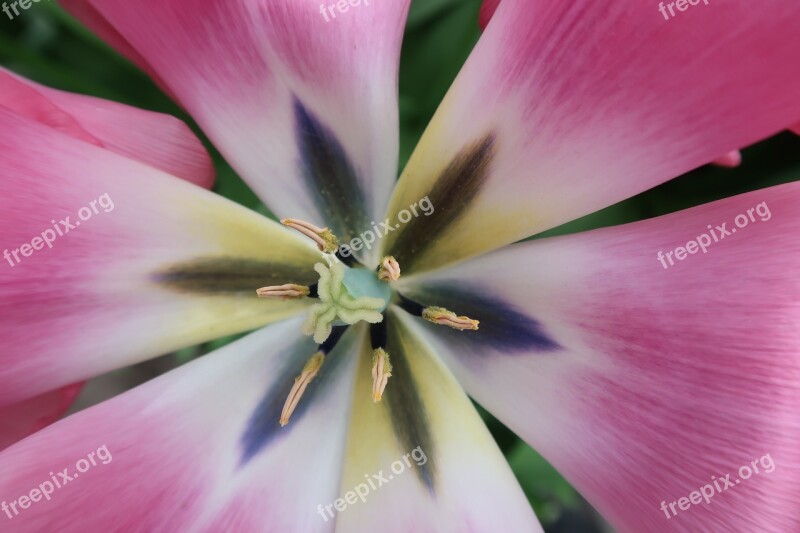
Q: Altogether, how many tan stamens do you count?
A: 6